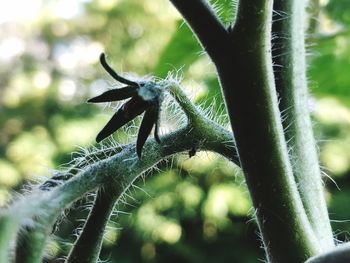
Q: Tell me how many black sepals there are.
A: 5